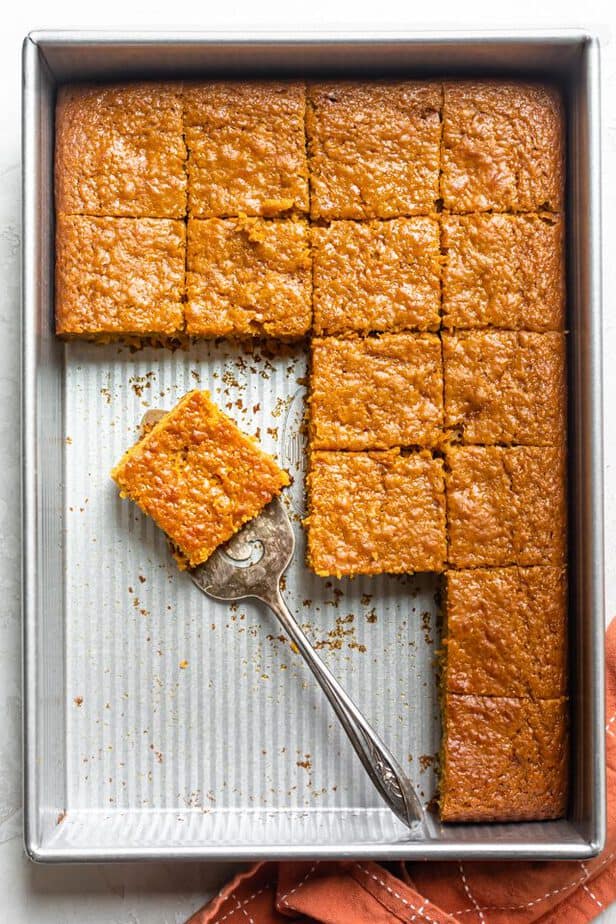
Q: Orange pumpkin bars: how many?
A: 15